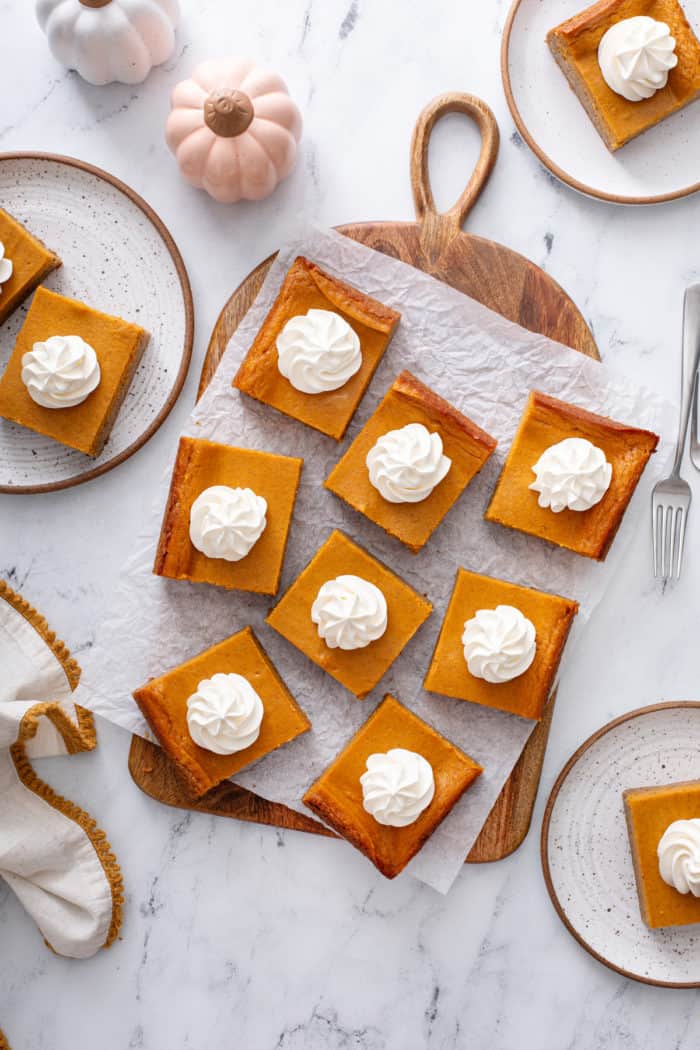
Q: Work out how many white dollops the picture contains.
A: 12